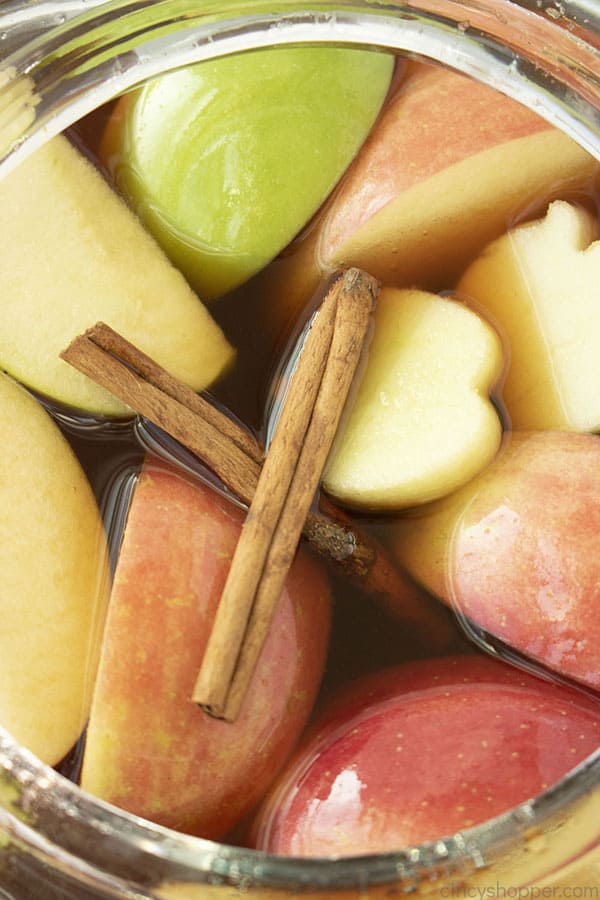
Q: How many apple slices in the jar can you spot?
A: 9